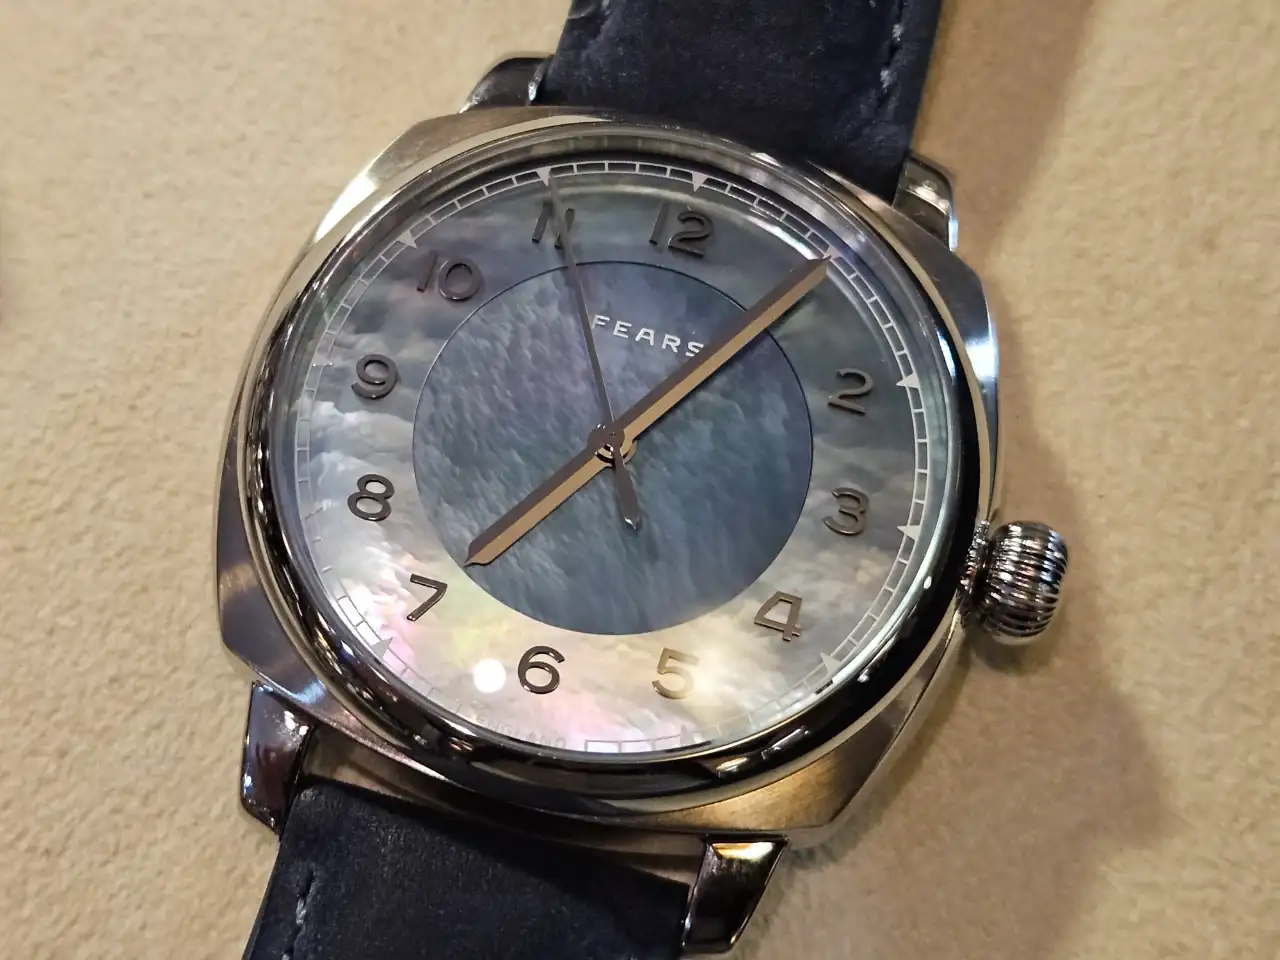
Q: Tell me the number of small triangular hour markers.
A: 11